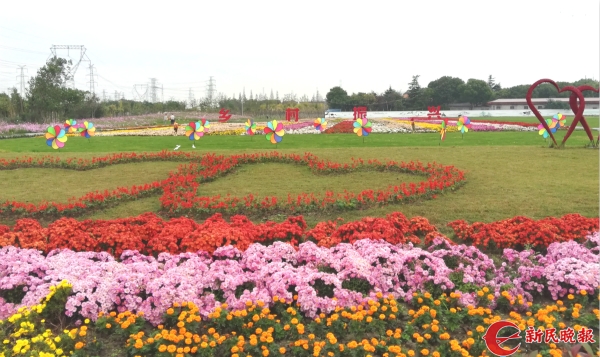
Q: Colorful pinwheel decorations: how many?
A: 13